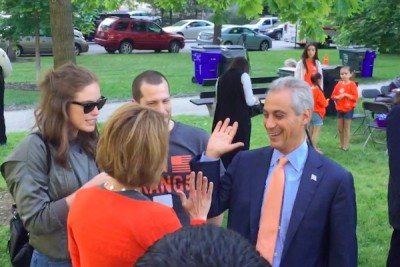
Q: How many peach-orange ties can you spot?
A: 1